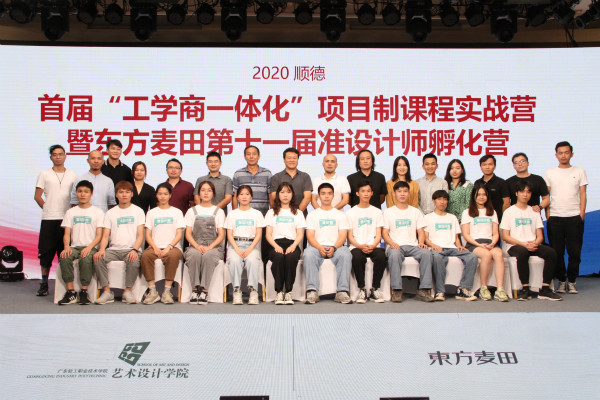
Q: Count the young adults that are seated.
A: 12